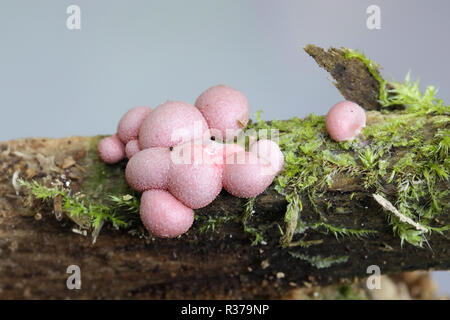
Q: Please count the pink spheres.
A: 11